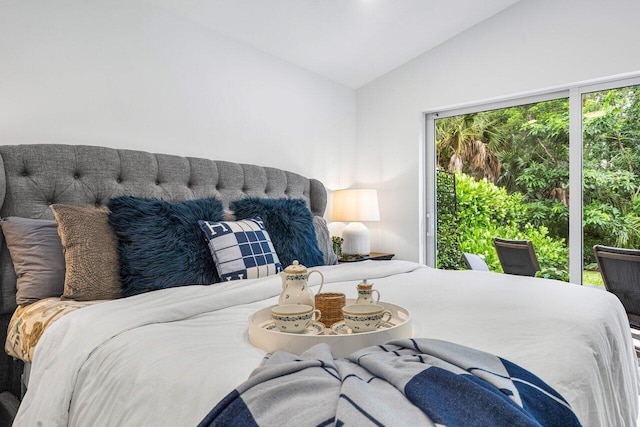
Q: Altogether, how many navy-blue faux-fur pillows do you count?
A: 2